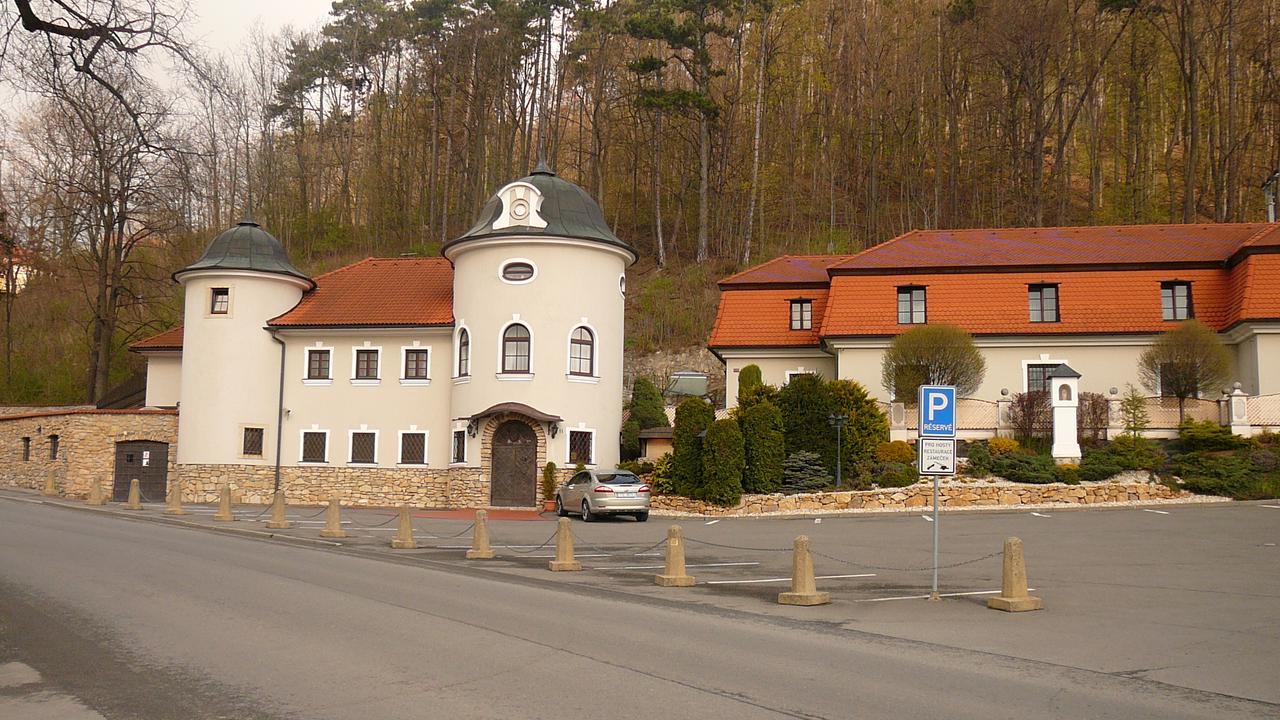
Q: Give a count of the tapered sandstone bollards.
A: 13